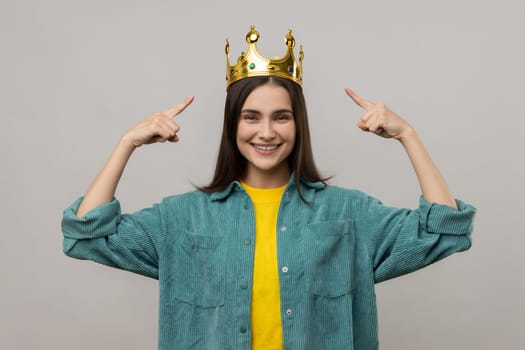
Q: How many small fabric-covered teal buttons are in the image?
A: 4